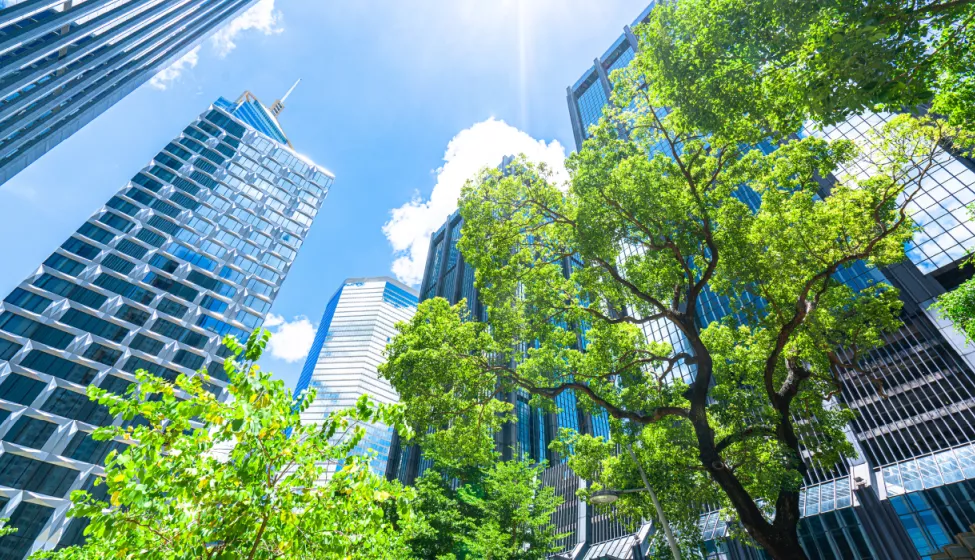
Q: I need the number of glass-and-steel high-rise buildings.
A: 5